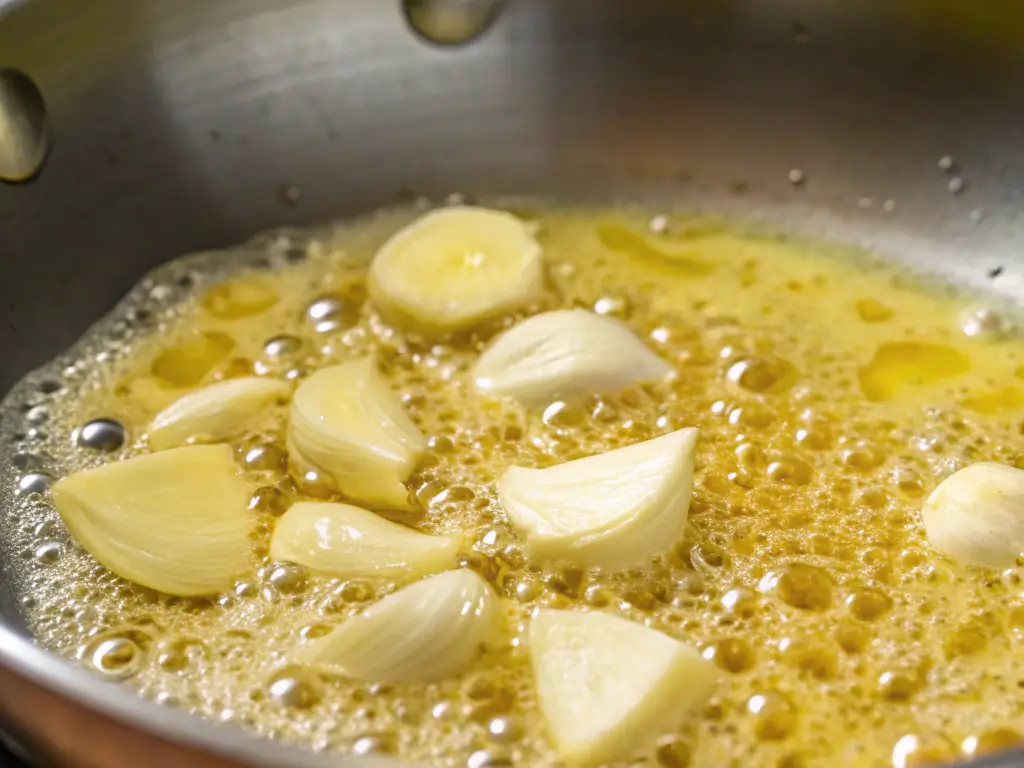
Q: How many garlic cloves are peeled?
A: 10